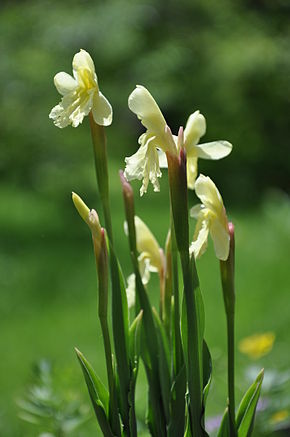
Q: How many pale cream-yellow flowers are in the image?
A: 5